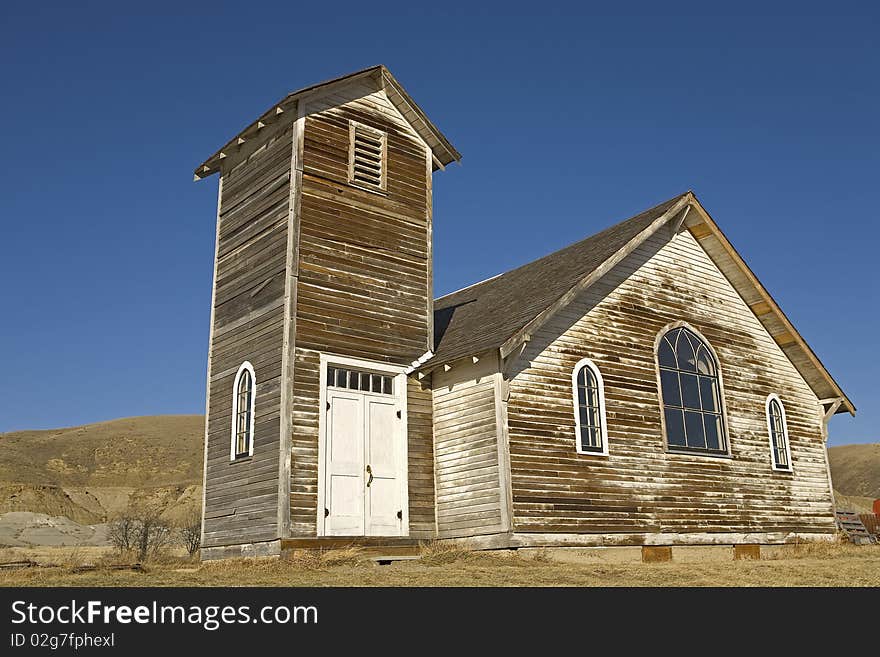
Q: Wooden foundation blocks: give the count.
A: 2